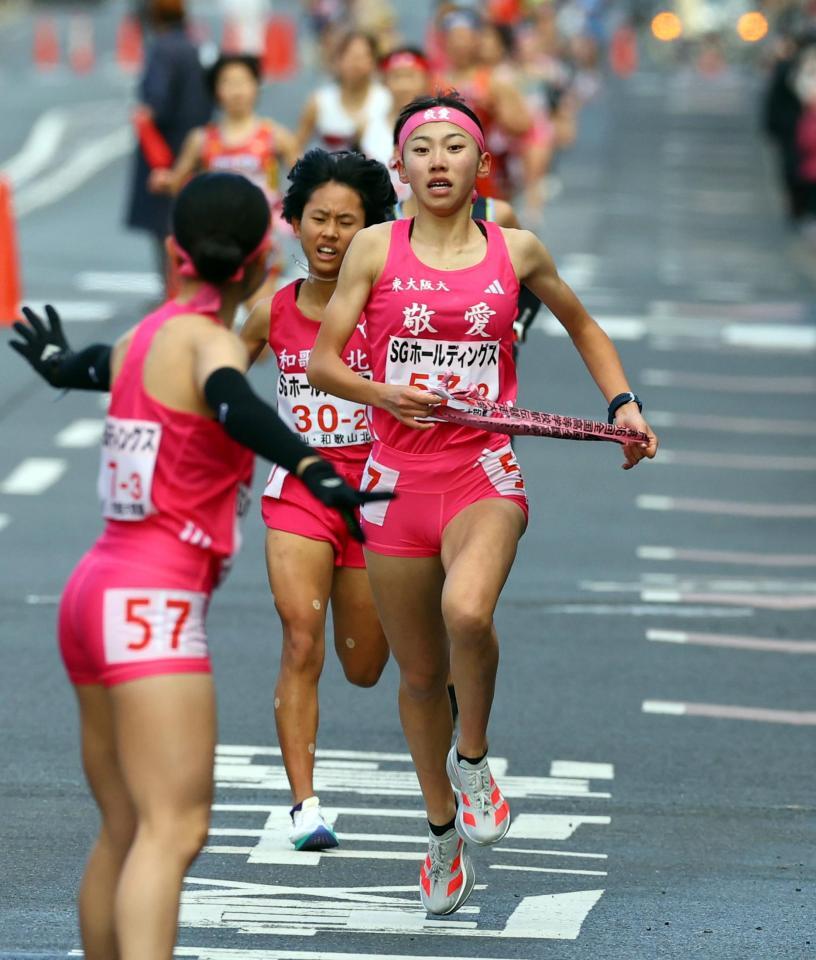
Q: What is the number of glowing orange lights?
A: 2